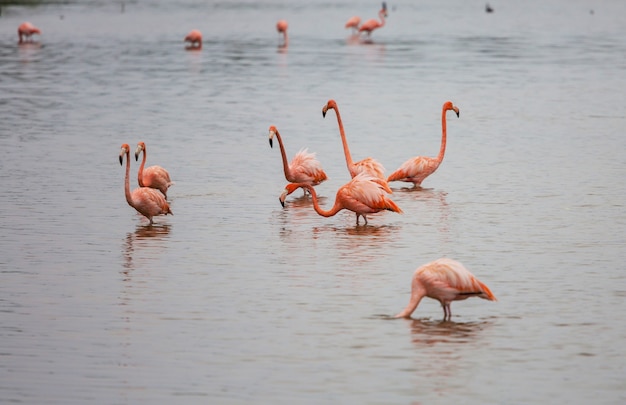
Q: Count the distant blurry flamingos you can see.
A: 5